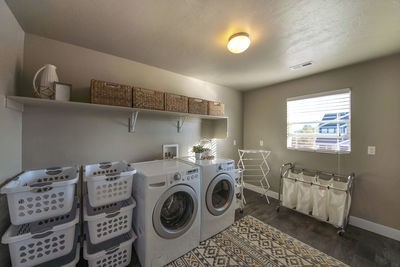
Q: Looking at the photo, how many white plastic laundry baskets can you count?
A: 6